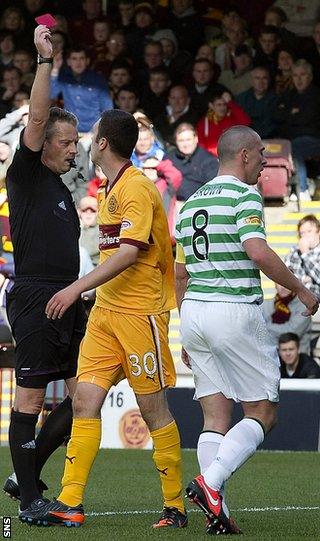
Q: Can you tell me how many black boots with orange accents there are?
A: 2